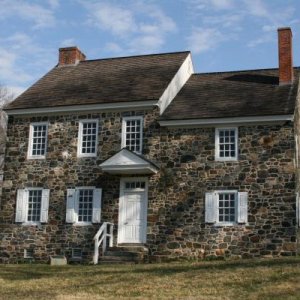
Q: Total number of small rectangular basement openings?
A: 2